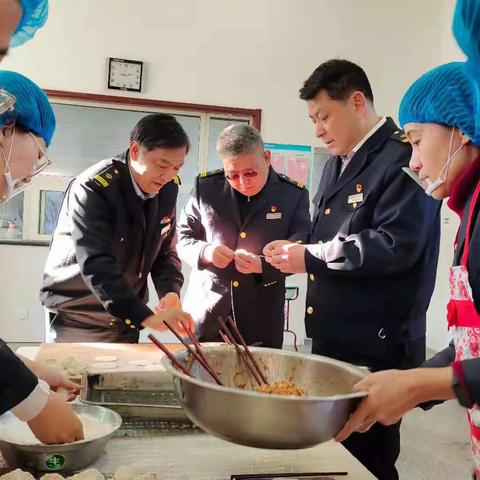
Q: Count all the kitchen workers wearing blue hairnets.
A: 4